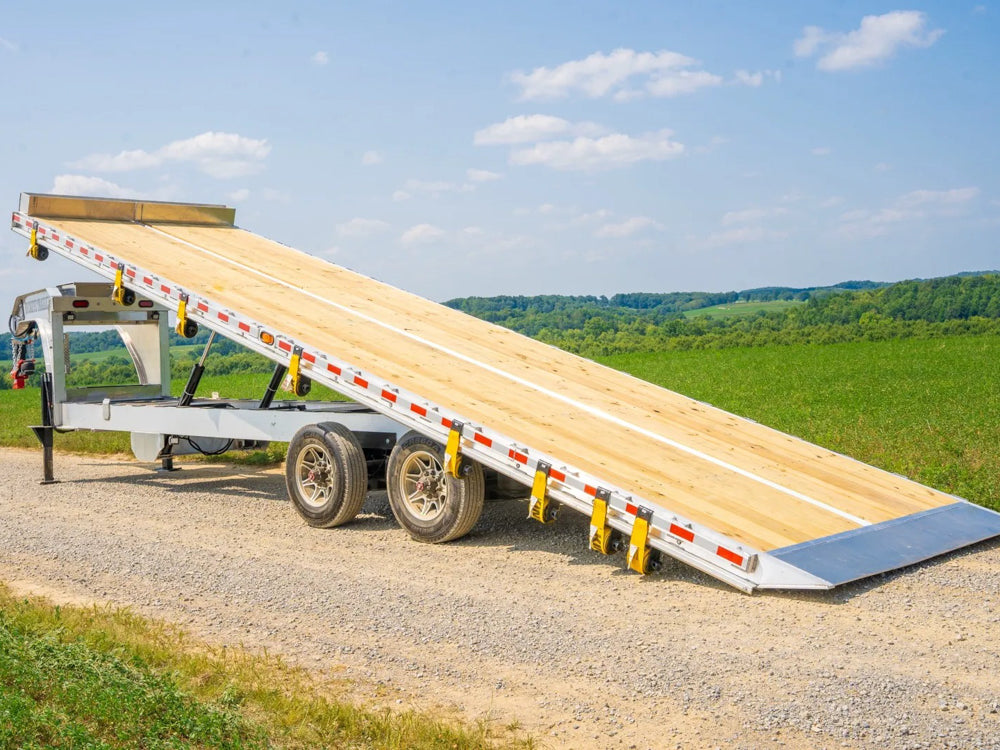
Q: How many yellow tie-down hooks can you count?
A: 8